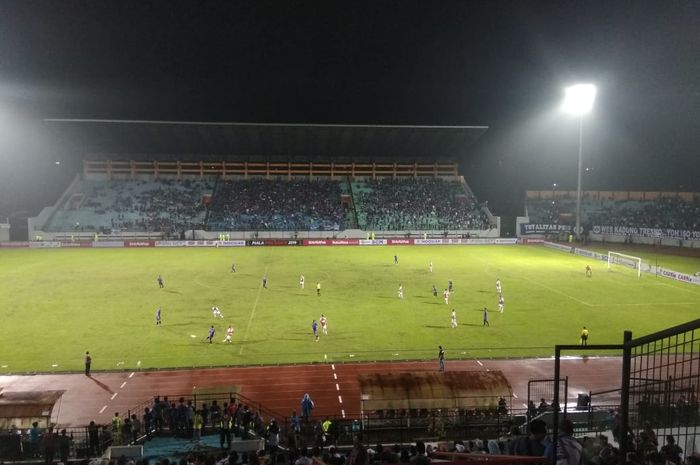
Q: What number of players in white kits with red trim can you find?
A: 10